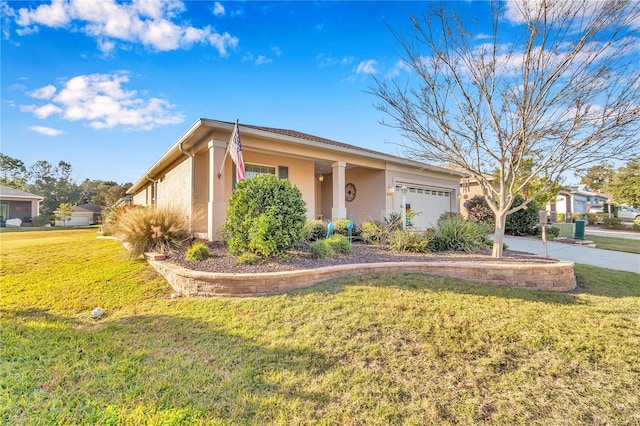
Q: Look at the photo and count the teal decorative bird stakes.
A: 2